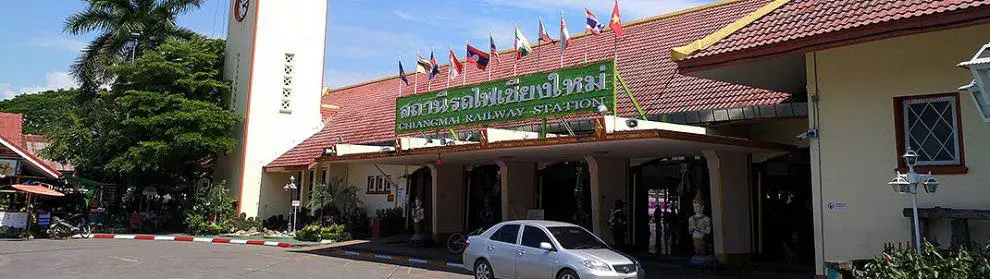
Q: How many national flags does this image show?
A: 11